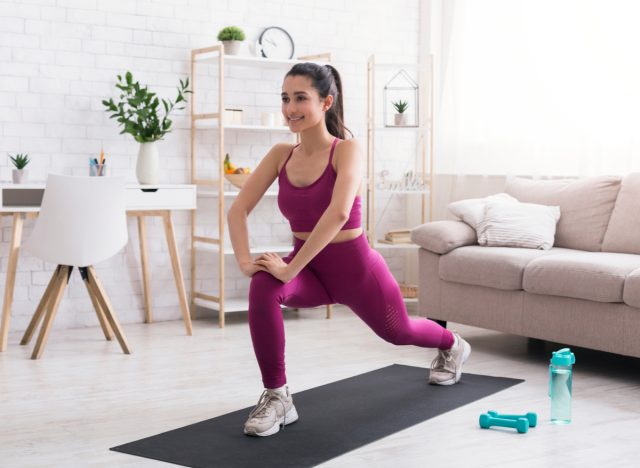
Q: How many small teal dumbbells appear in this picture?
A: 2